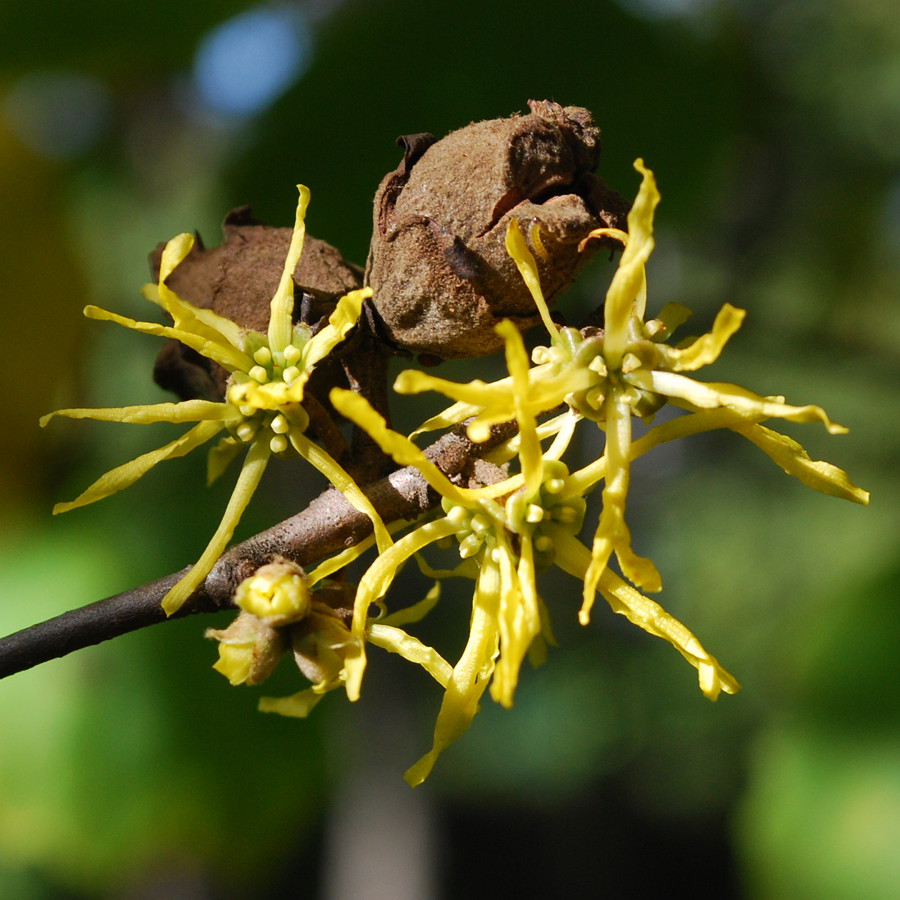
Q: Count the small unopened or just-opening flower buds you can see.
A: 3